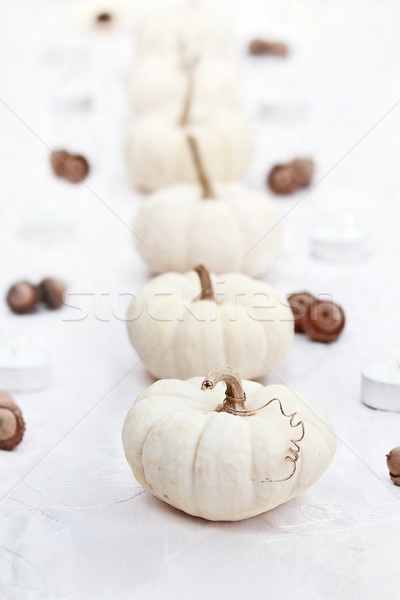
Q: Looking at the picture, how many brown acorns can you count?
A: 13